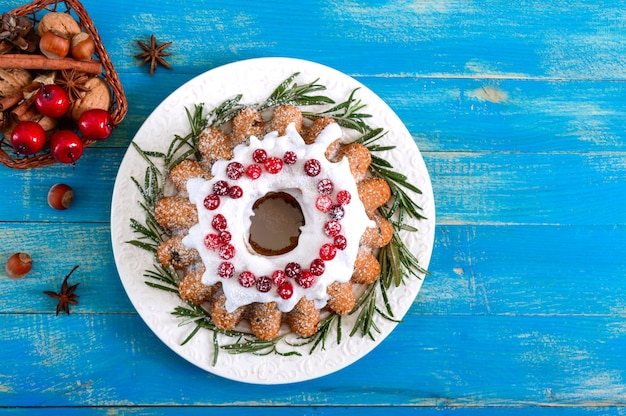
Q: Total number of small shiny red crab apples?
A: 4